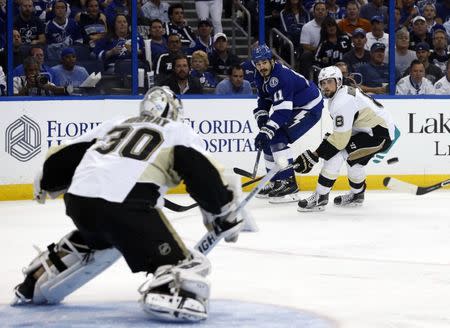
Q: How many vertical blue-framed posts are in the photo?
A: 4